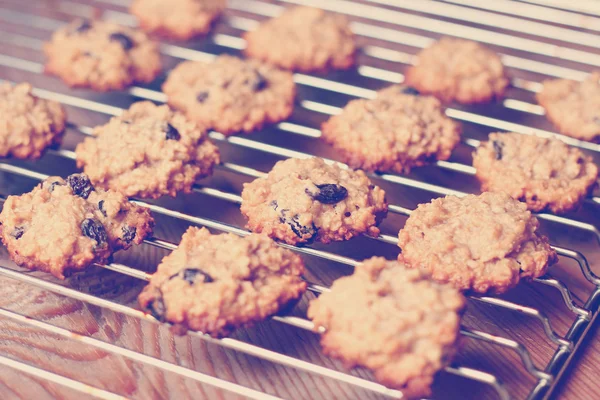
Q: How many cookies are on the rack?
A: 15